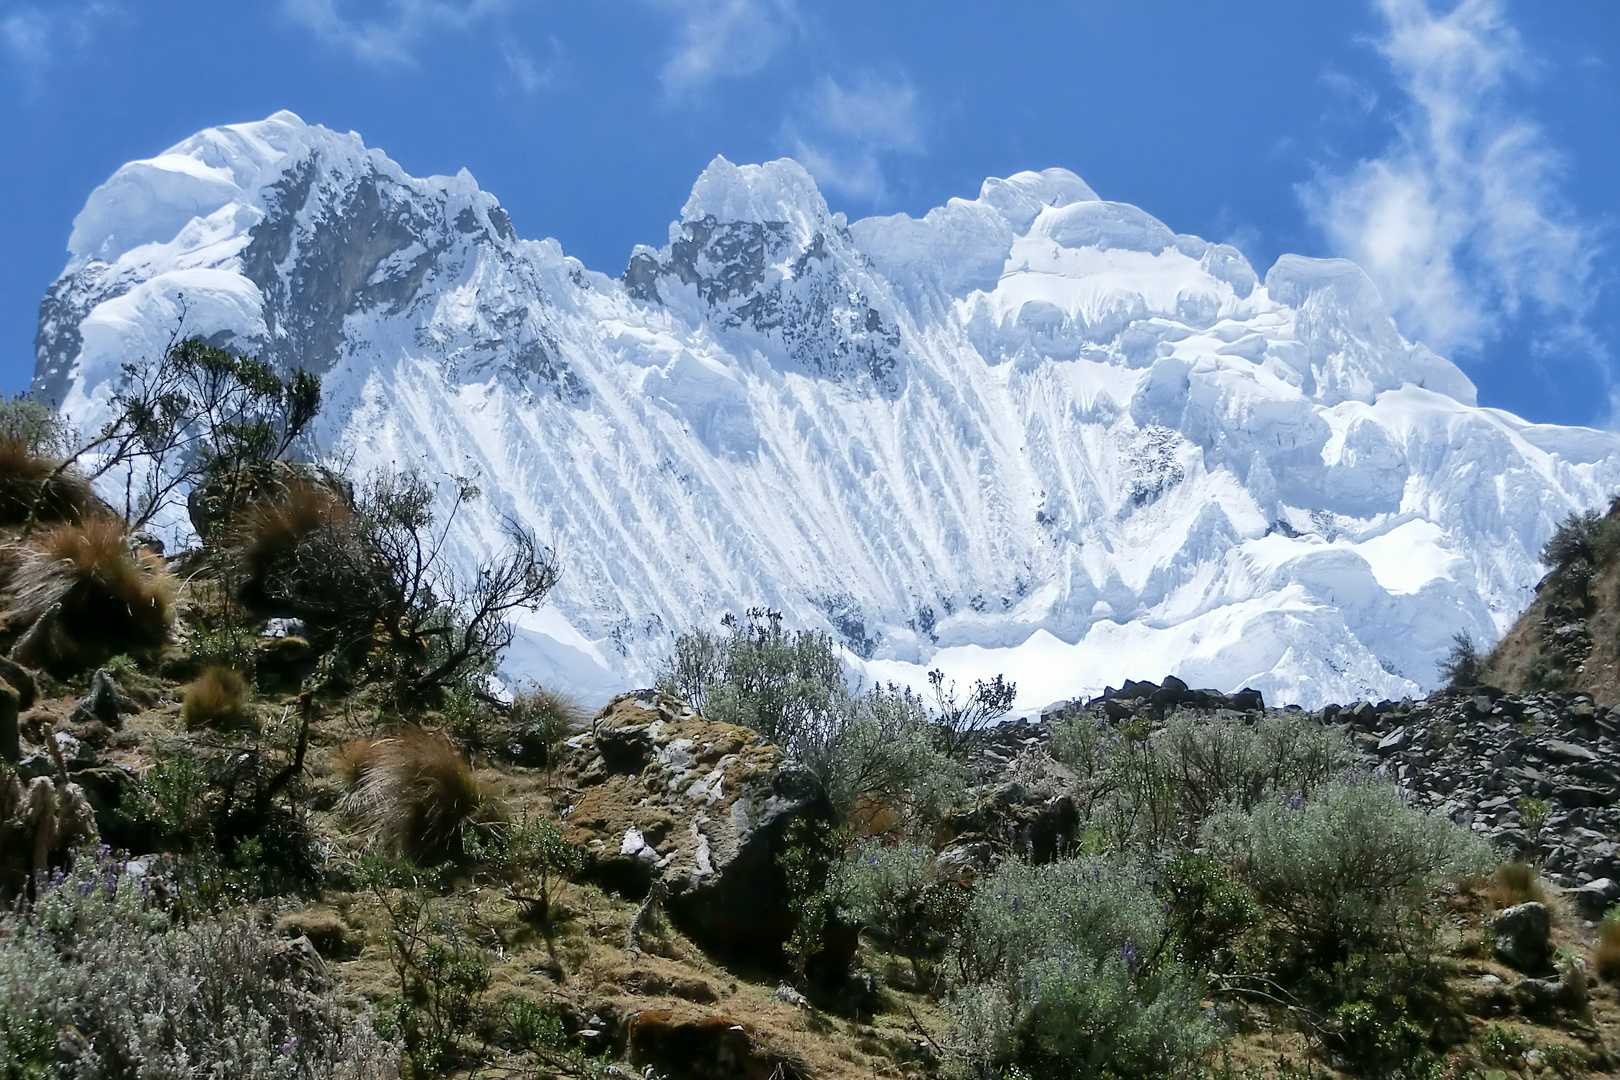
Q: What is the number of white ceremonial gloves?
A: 0